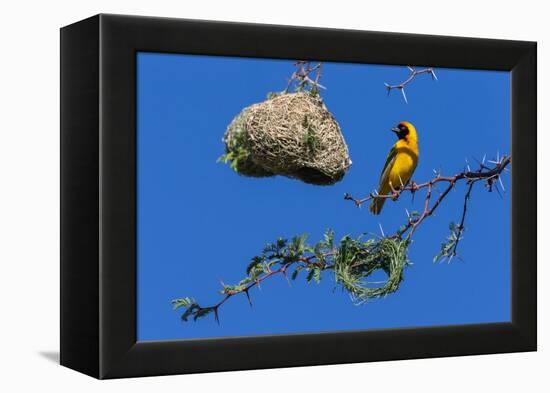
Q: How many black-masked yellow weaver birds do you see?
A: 1